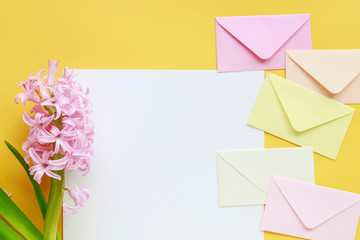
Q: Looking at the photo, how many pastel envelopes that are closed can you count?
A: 5